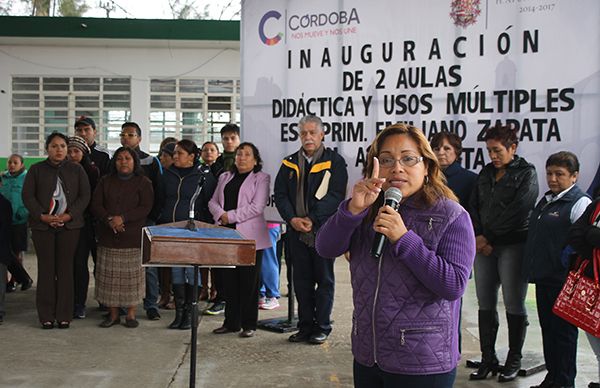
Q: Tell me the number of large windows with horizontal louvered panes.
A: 2